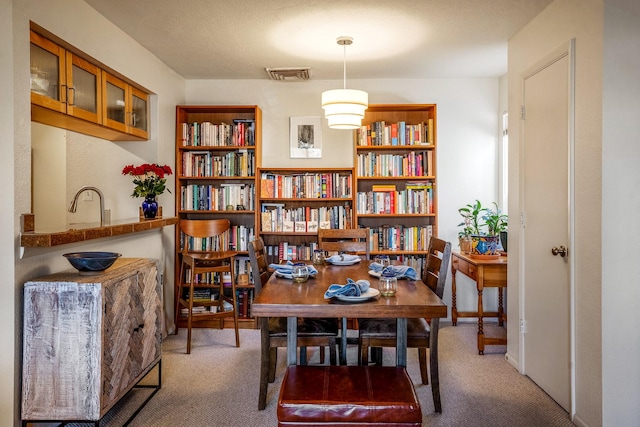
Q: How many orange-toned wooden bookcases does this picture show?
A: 3